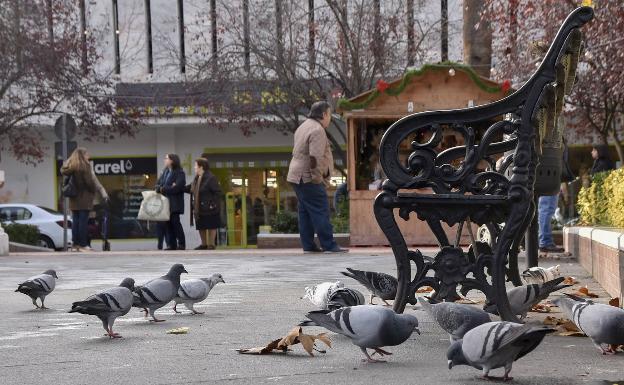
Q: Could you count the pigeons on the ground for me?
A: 13